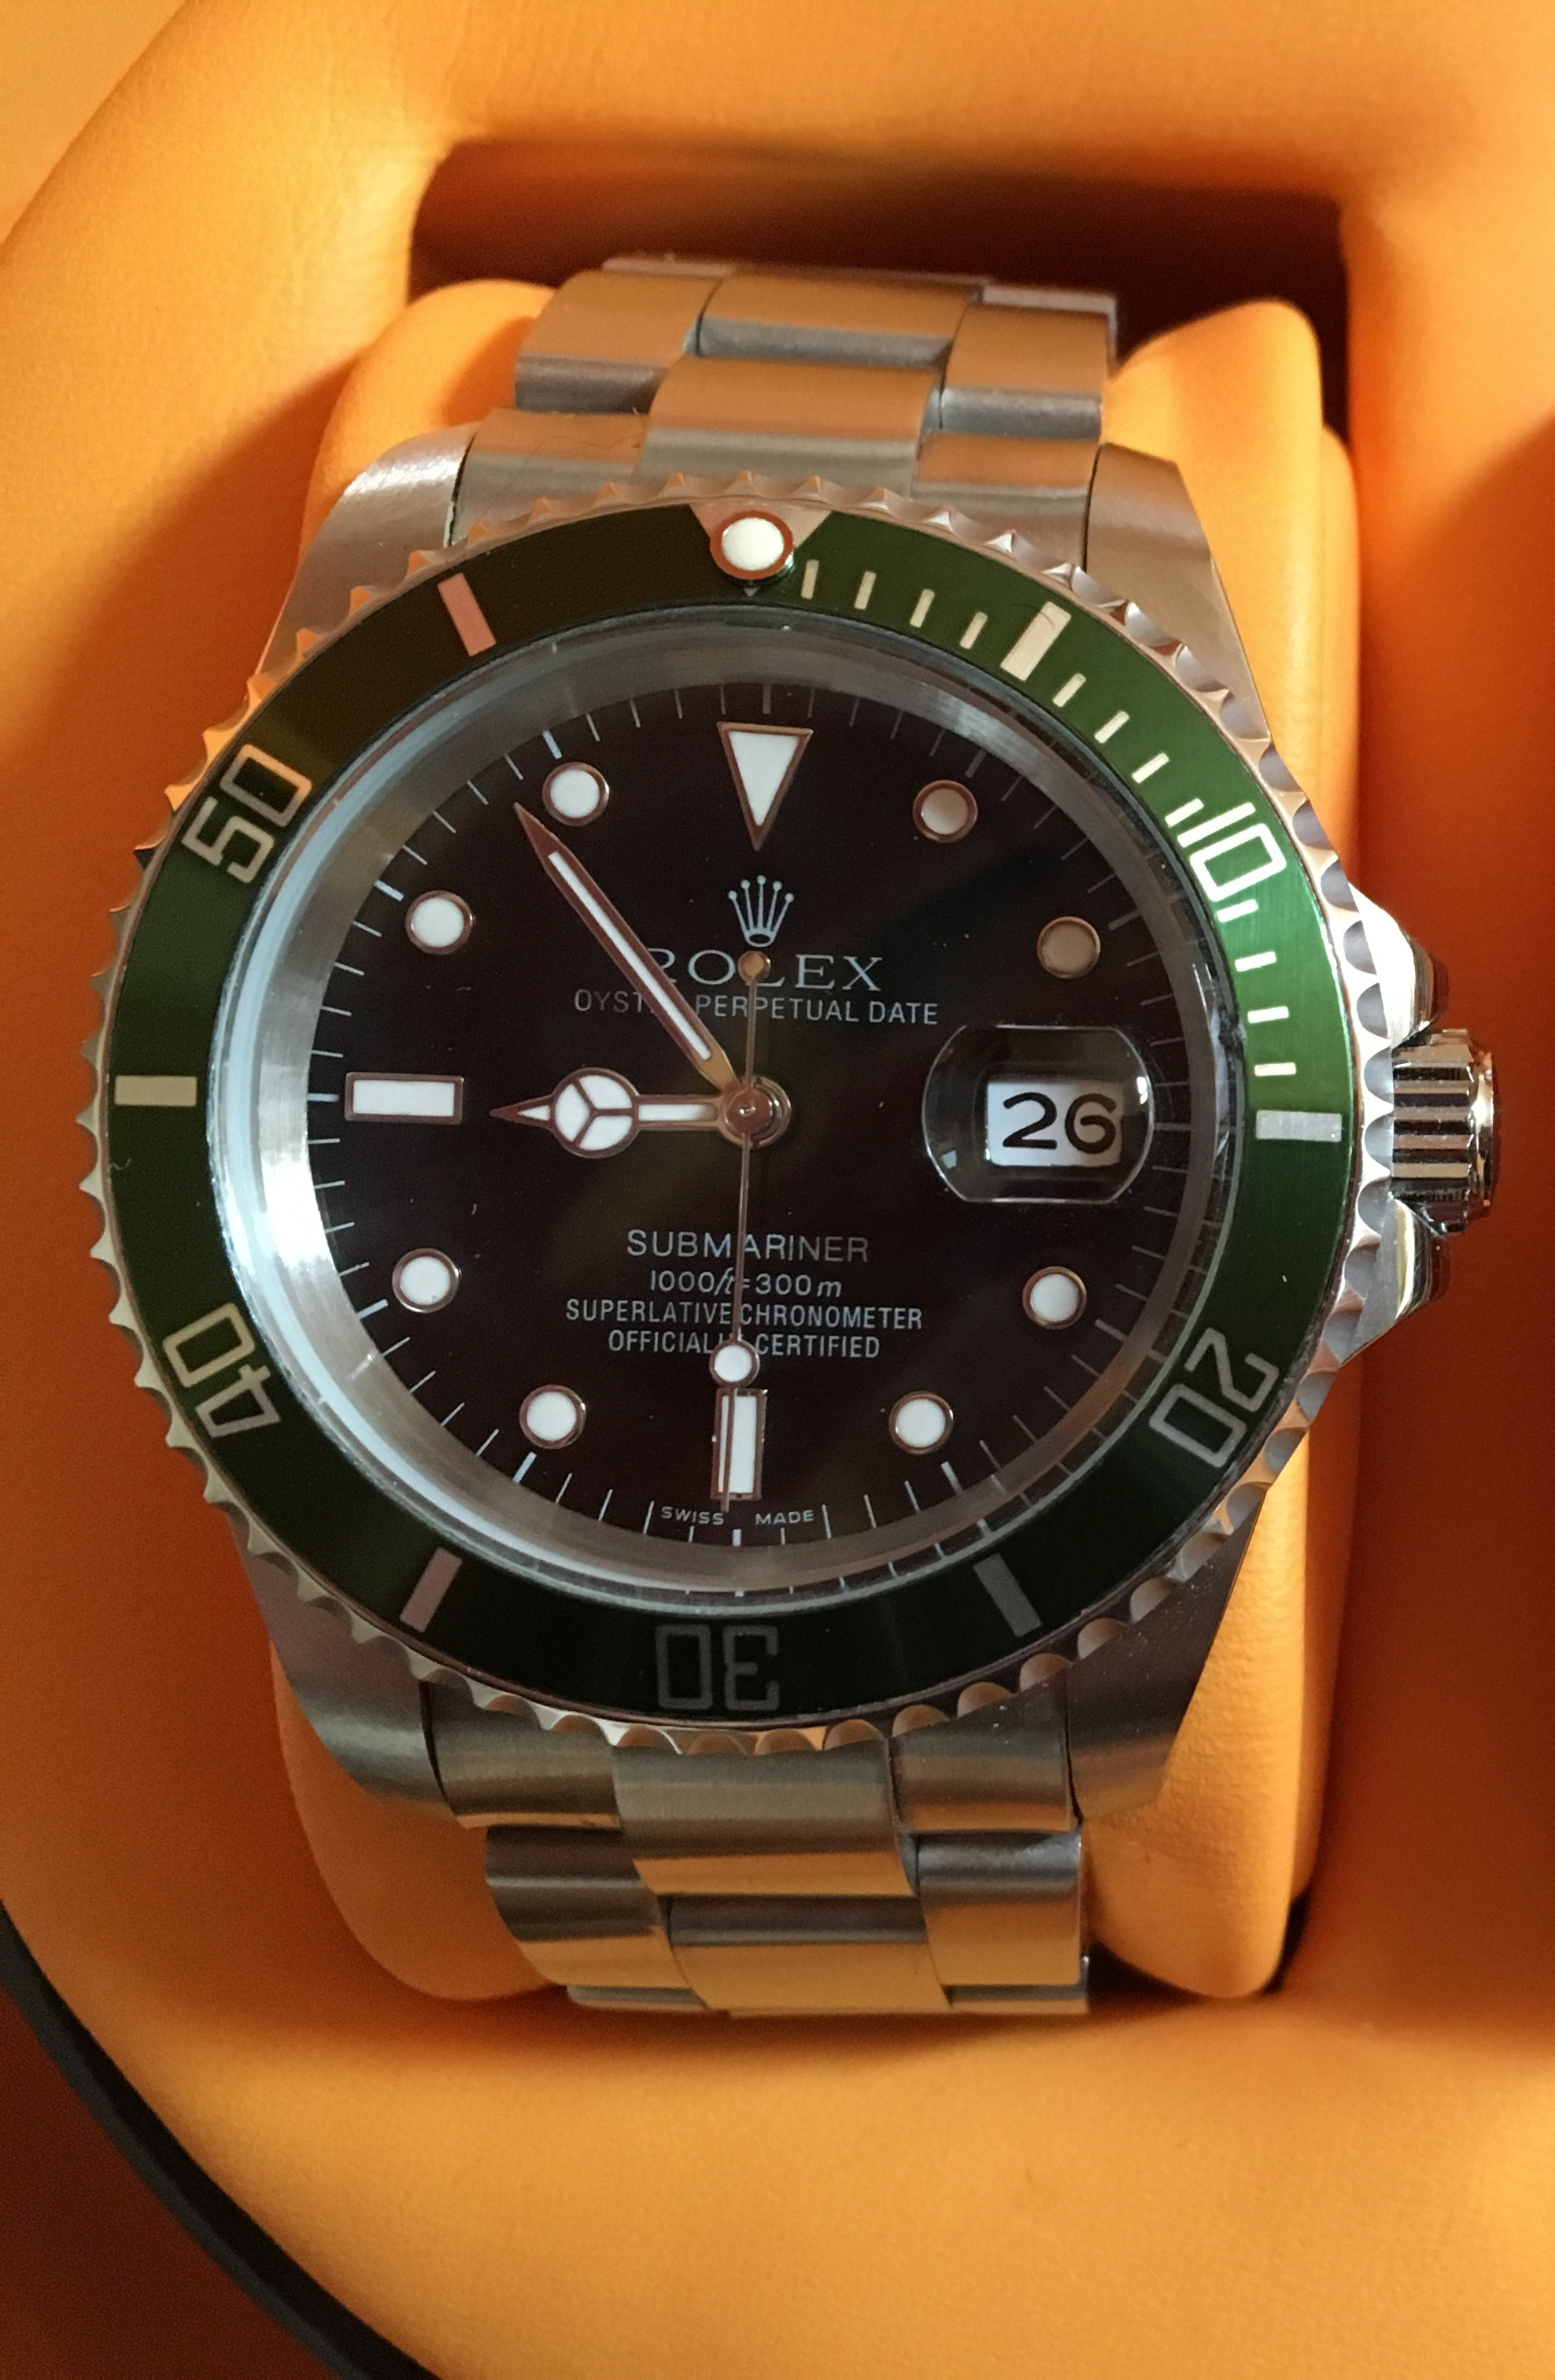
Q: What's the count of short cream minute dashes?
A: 12